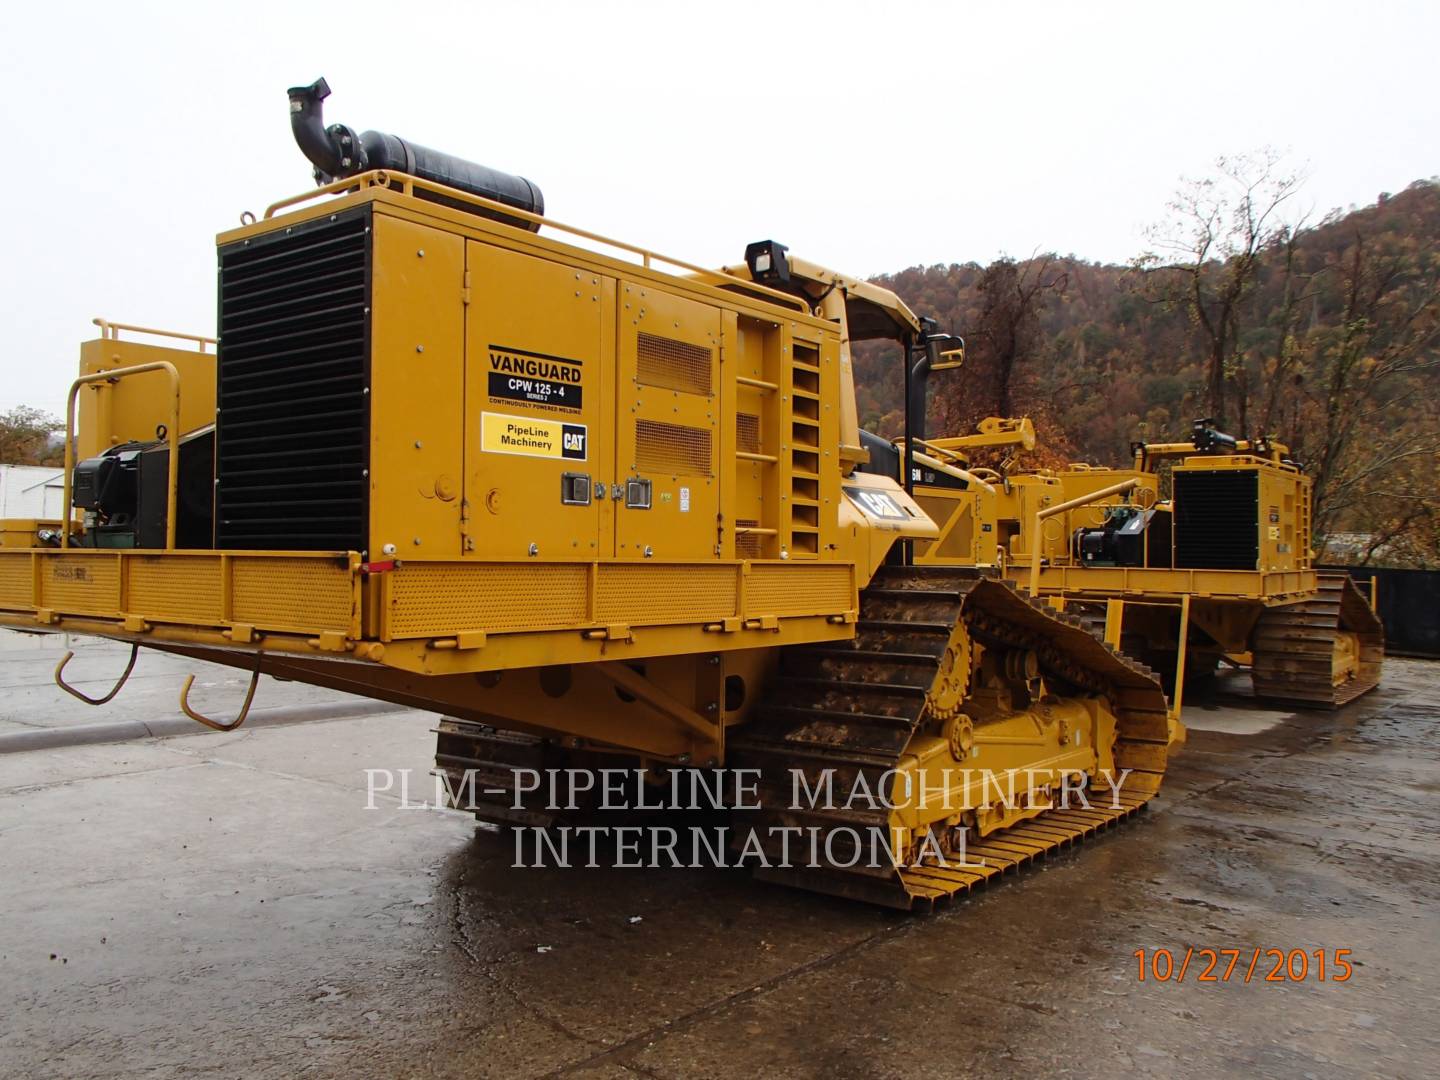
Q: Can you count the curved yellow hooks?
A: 2